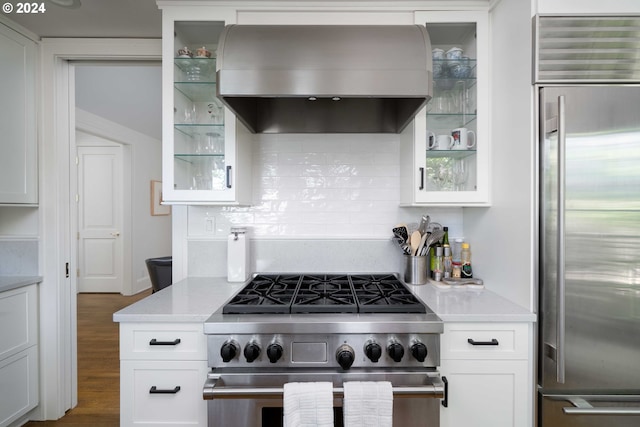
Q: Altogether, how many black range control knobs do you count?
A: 7